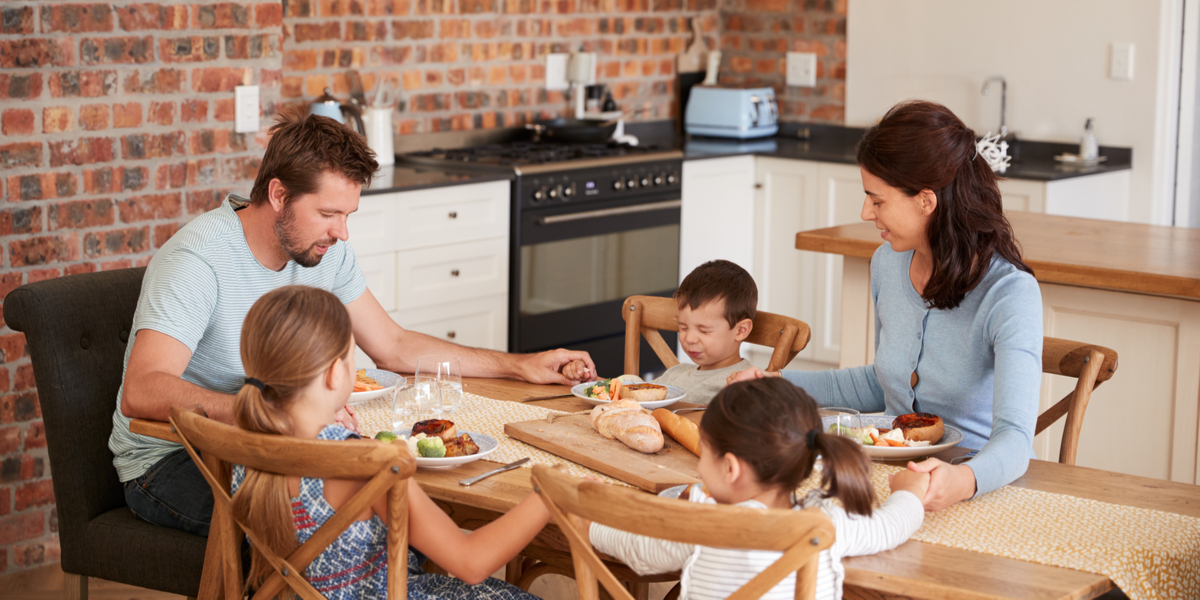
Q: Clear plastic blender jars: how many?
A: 0